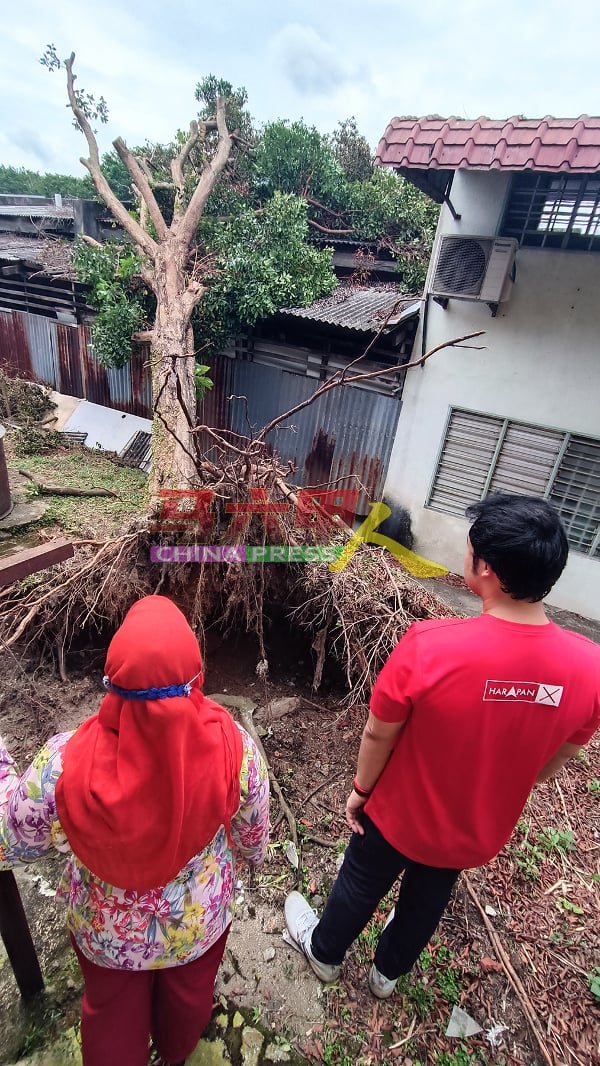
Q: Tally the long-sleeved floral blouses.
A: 1